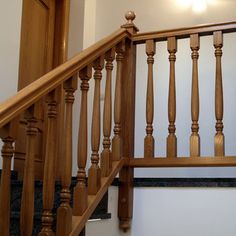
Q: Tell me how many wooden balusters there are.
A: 12